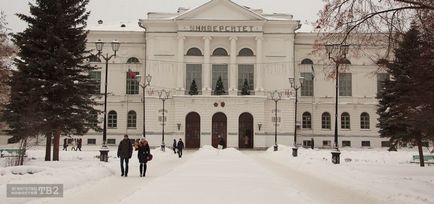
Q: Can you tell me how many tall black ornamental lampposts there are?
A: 6